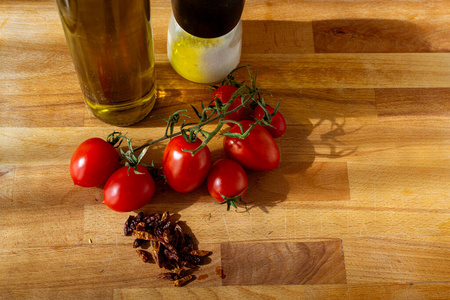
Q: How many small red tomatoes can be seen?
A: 7